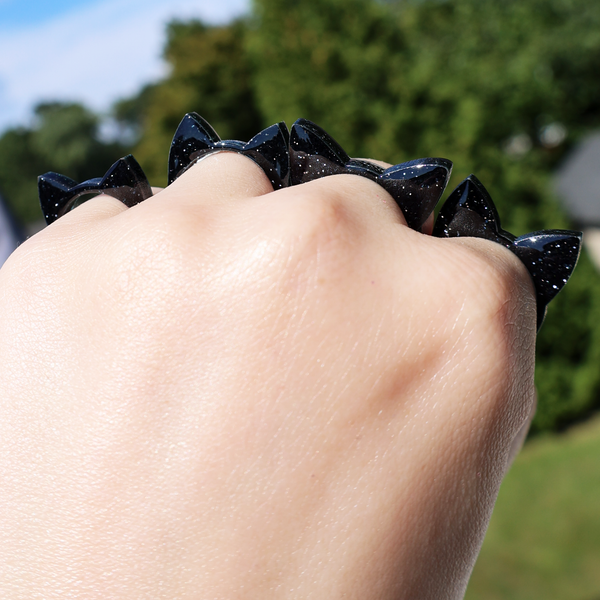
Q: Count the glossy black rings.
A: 4